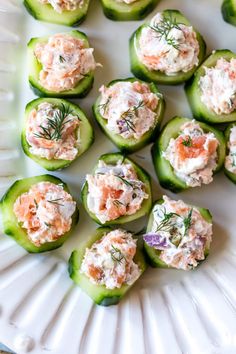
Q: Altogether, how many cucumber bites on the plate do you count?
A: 14